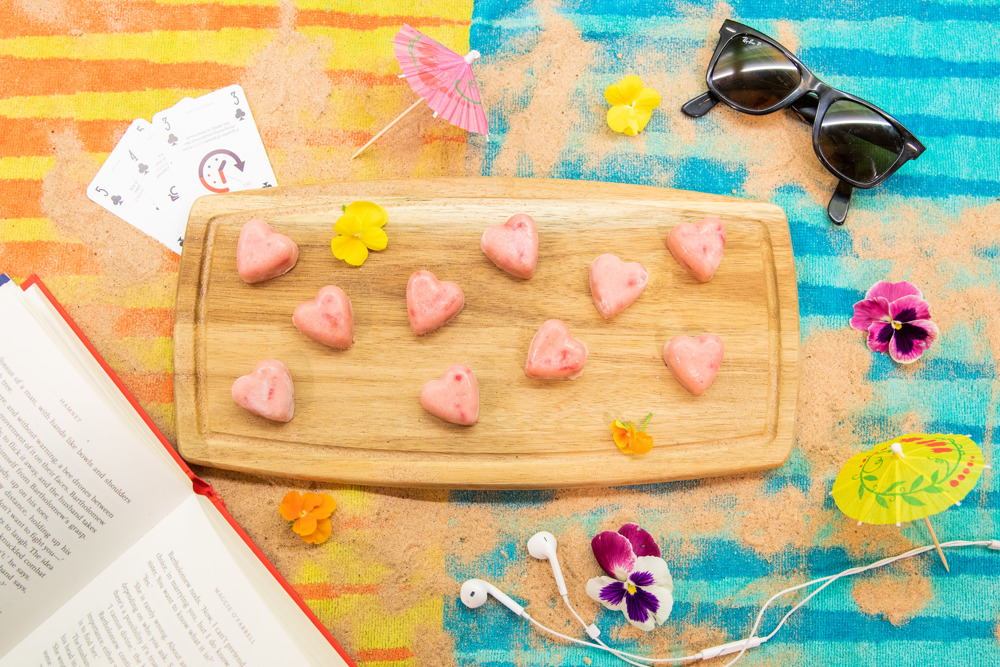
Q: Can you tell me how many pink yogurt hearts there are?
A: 10